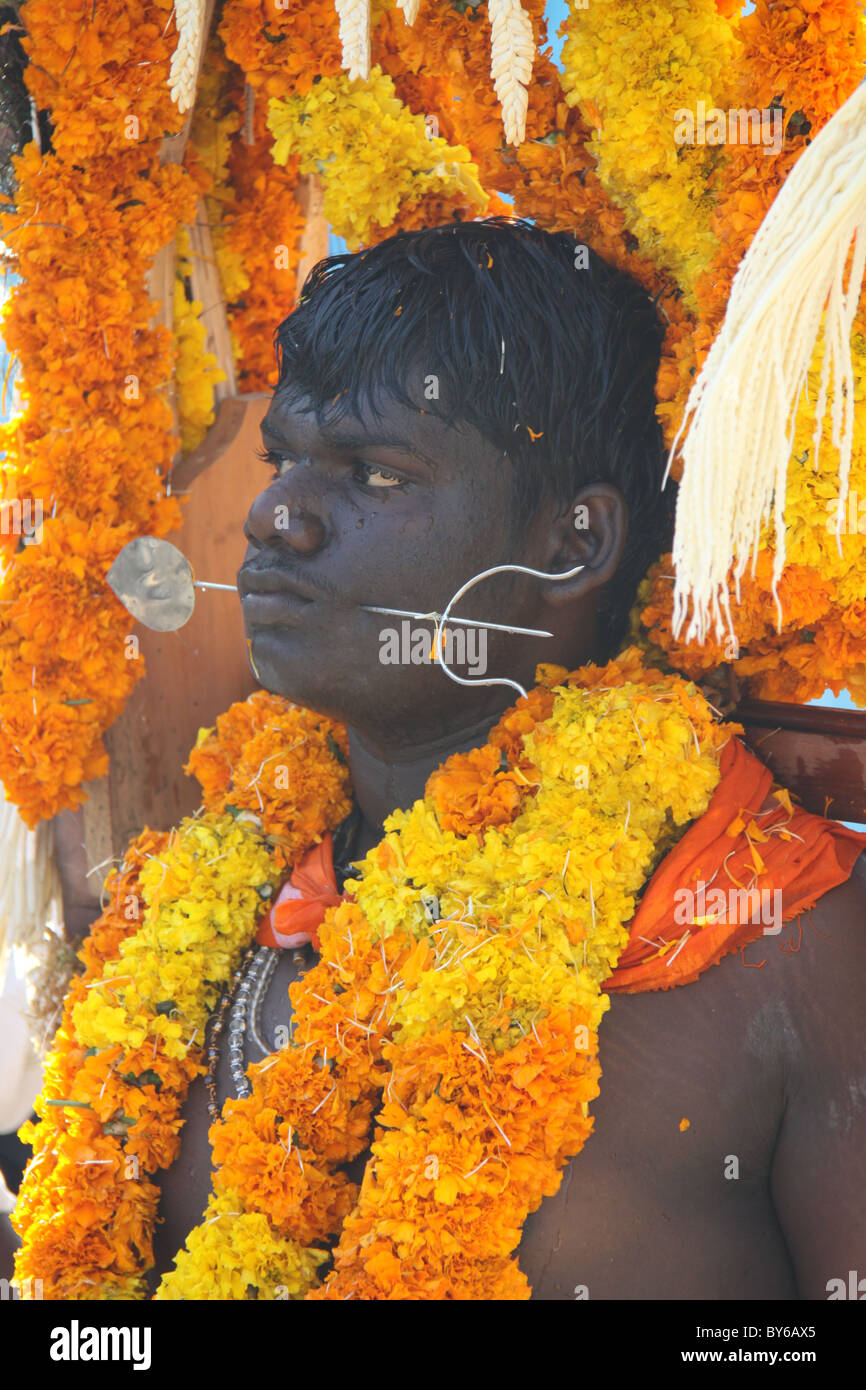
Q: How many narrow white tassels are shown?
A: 4